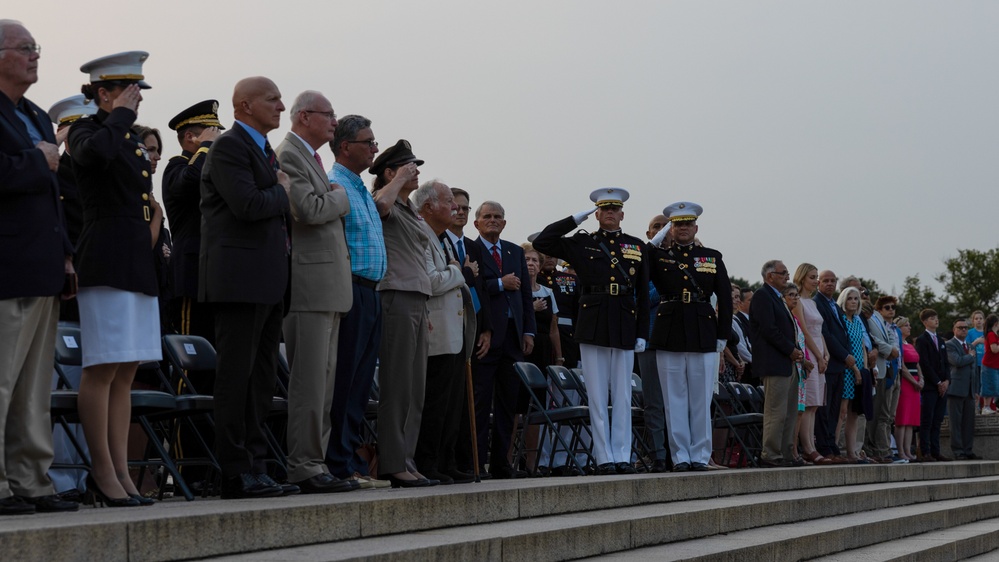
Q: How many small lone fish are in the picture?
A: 0